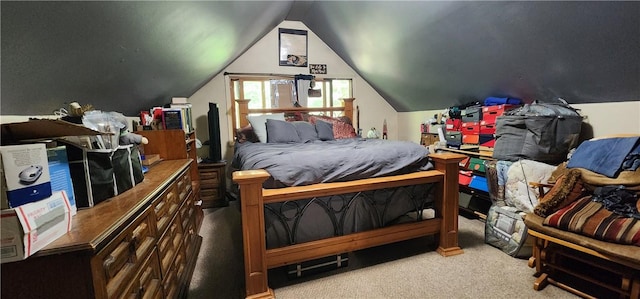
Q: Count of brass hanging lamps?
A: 0